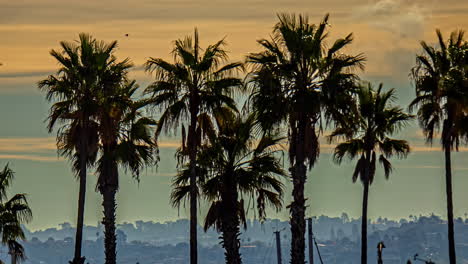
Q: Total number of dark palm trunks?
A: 7